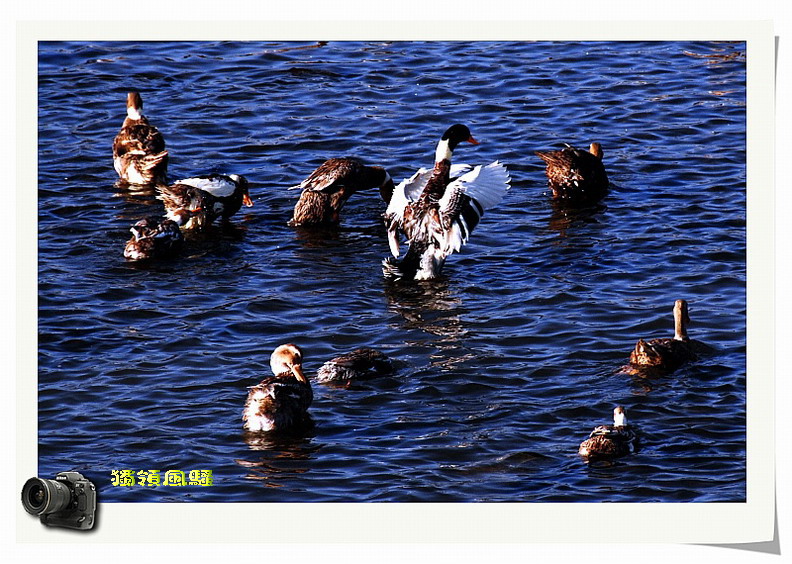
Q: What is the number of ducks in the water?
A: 10